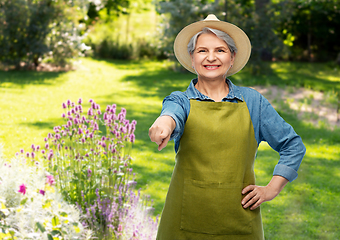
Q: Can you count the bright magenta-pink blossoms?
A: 3